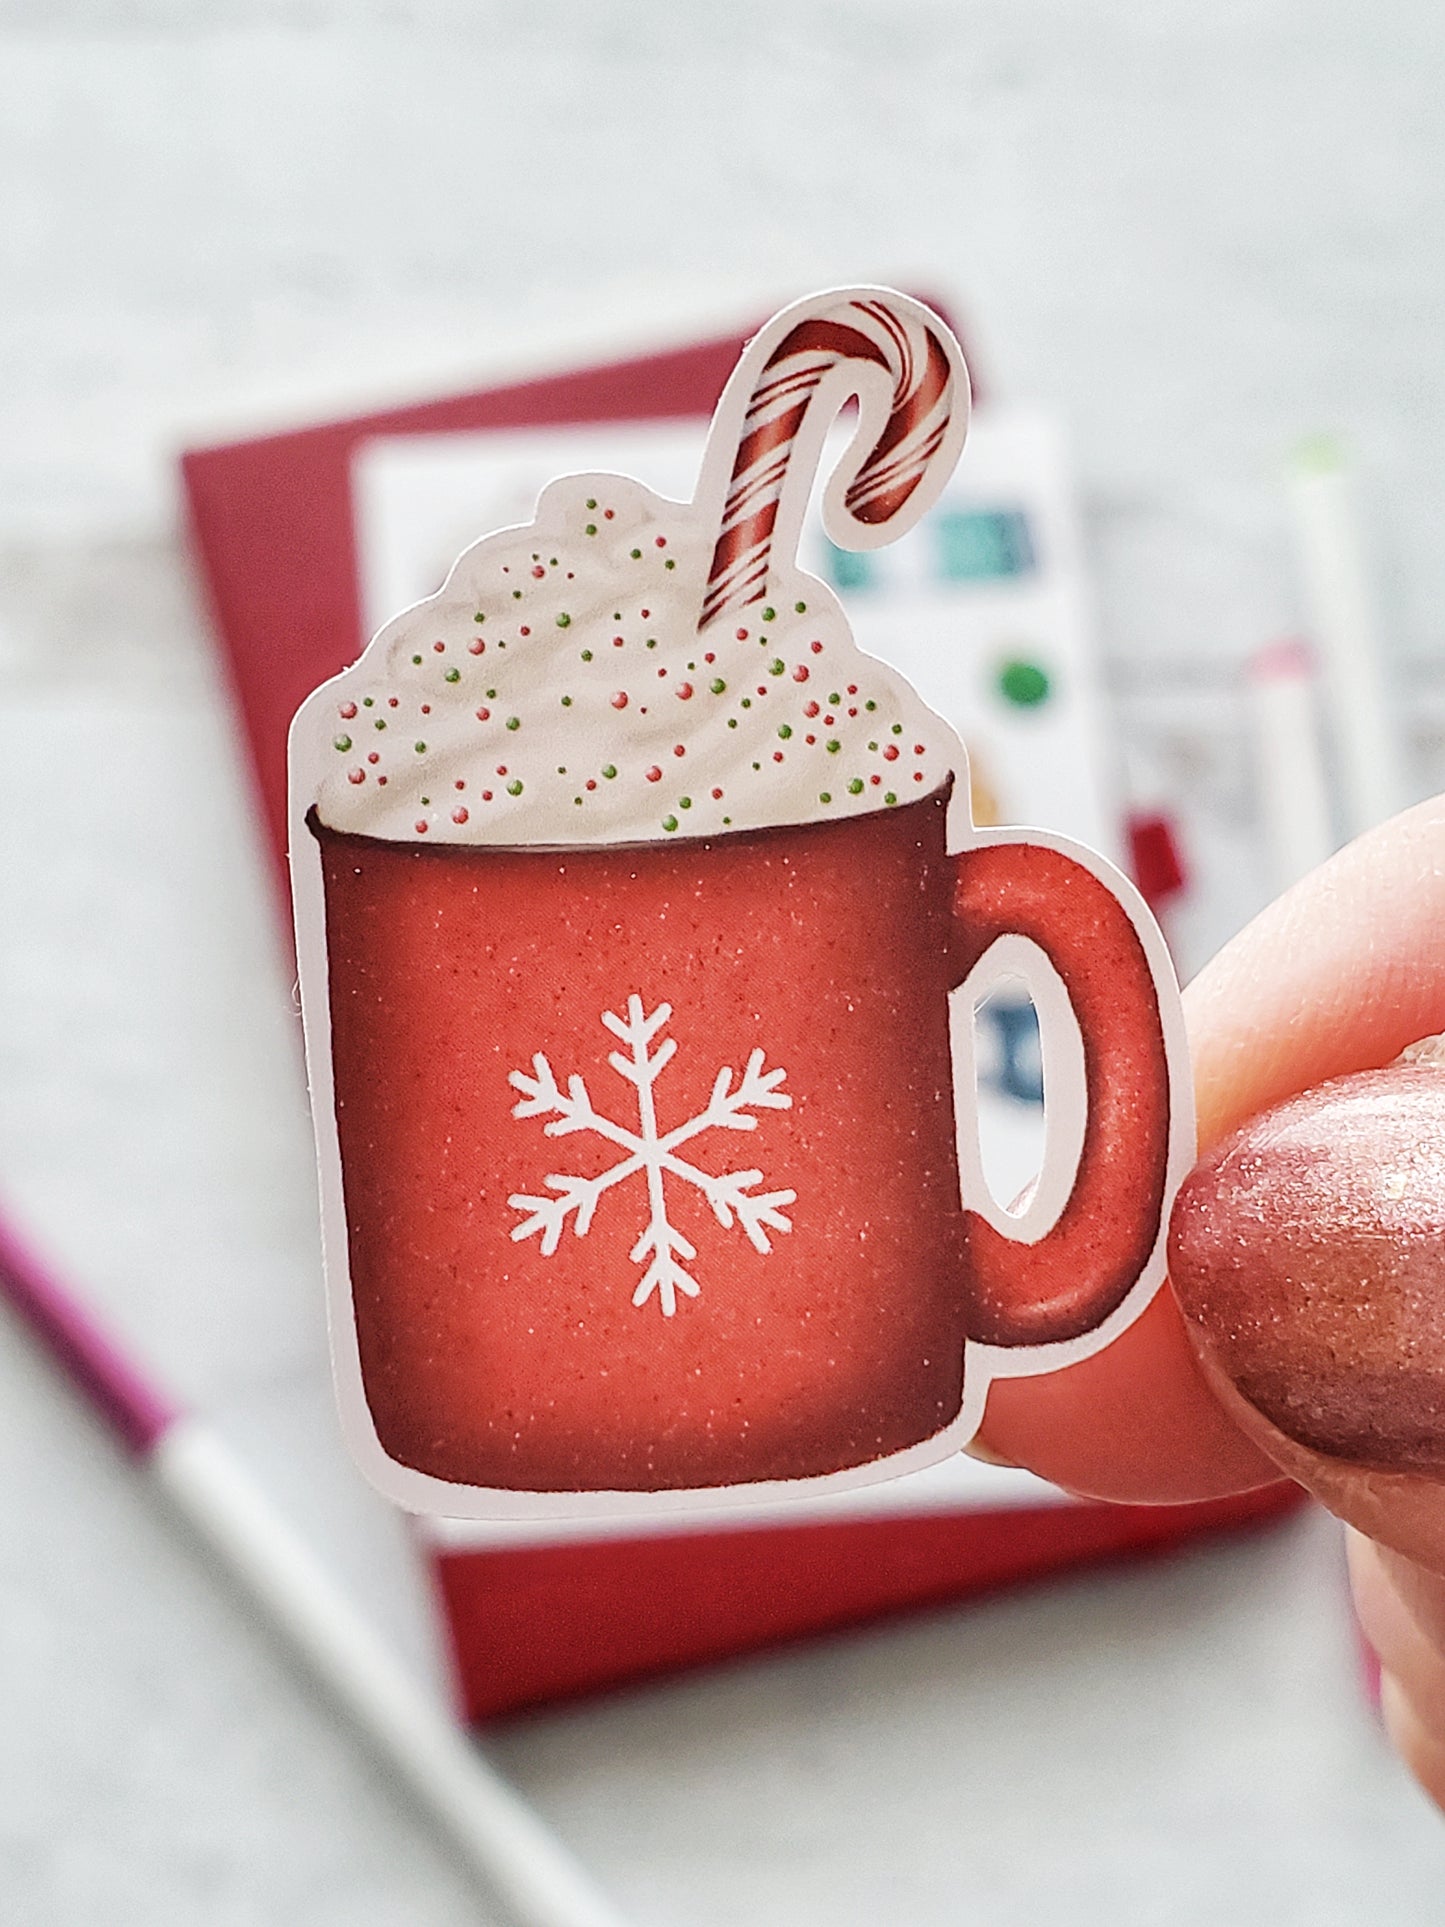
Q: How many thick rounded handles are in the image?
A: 1